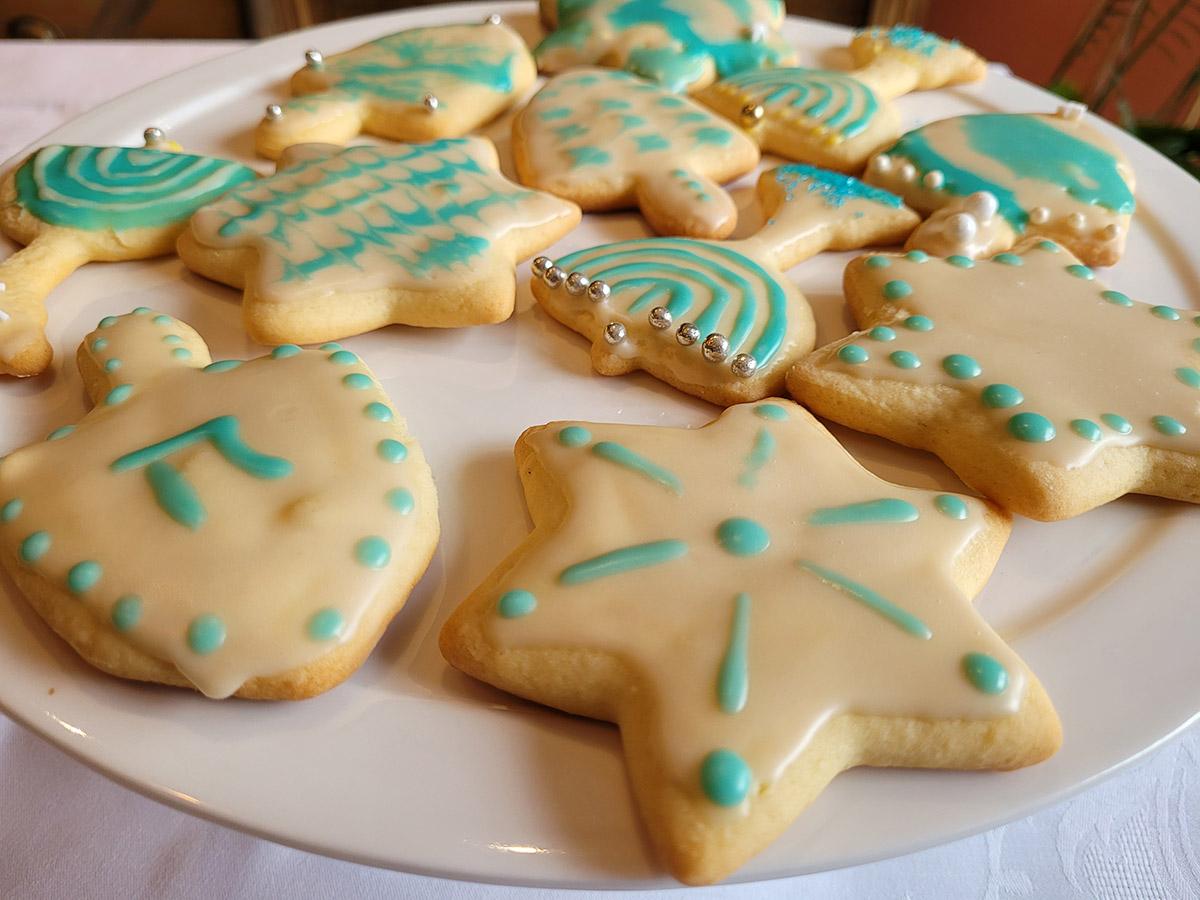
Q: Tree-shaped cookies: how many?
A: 0